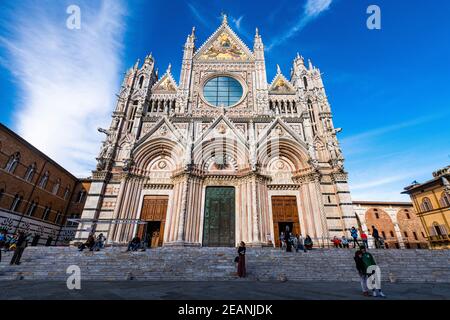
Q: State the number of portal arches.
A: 3